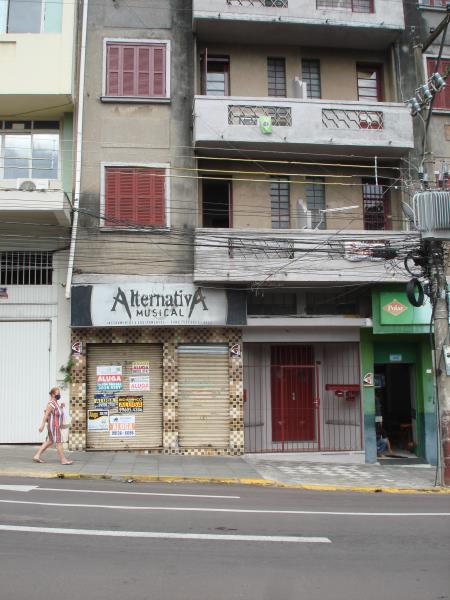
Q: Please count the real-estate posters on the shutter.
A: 7